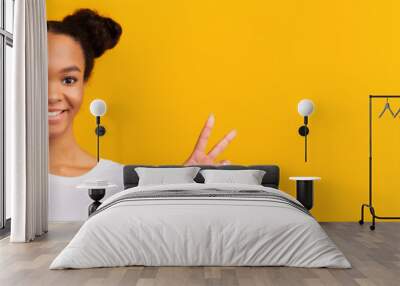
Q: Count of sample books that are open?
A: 0